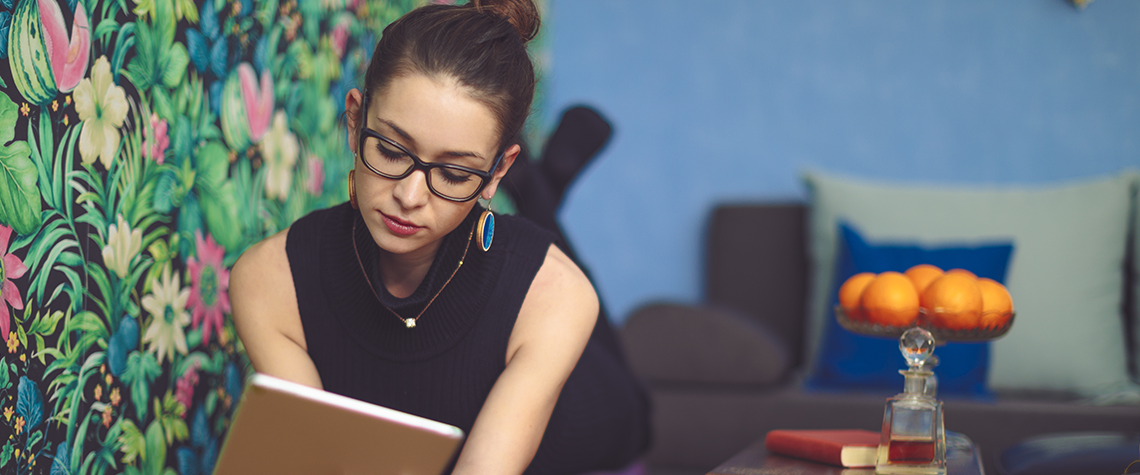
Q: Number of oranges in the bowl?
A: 6